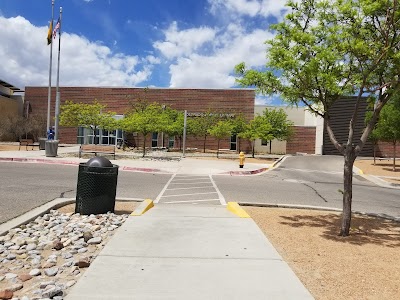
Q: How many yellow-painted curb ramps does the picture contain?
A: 2